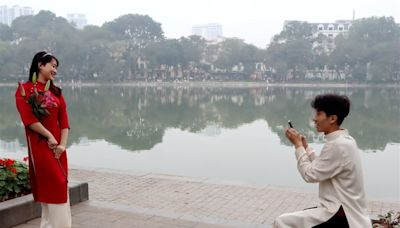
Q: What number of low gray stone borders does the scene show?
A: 1